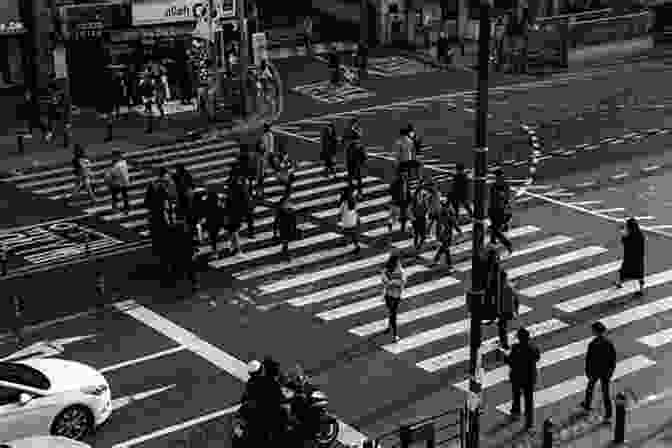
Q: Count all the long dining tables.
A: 0